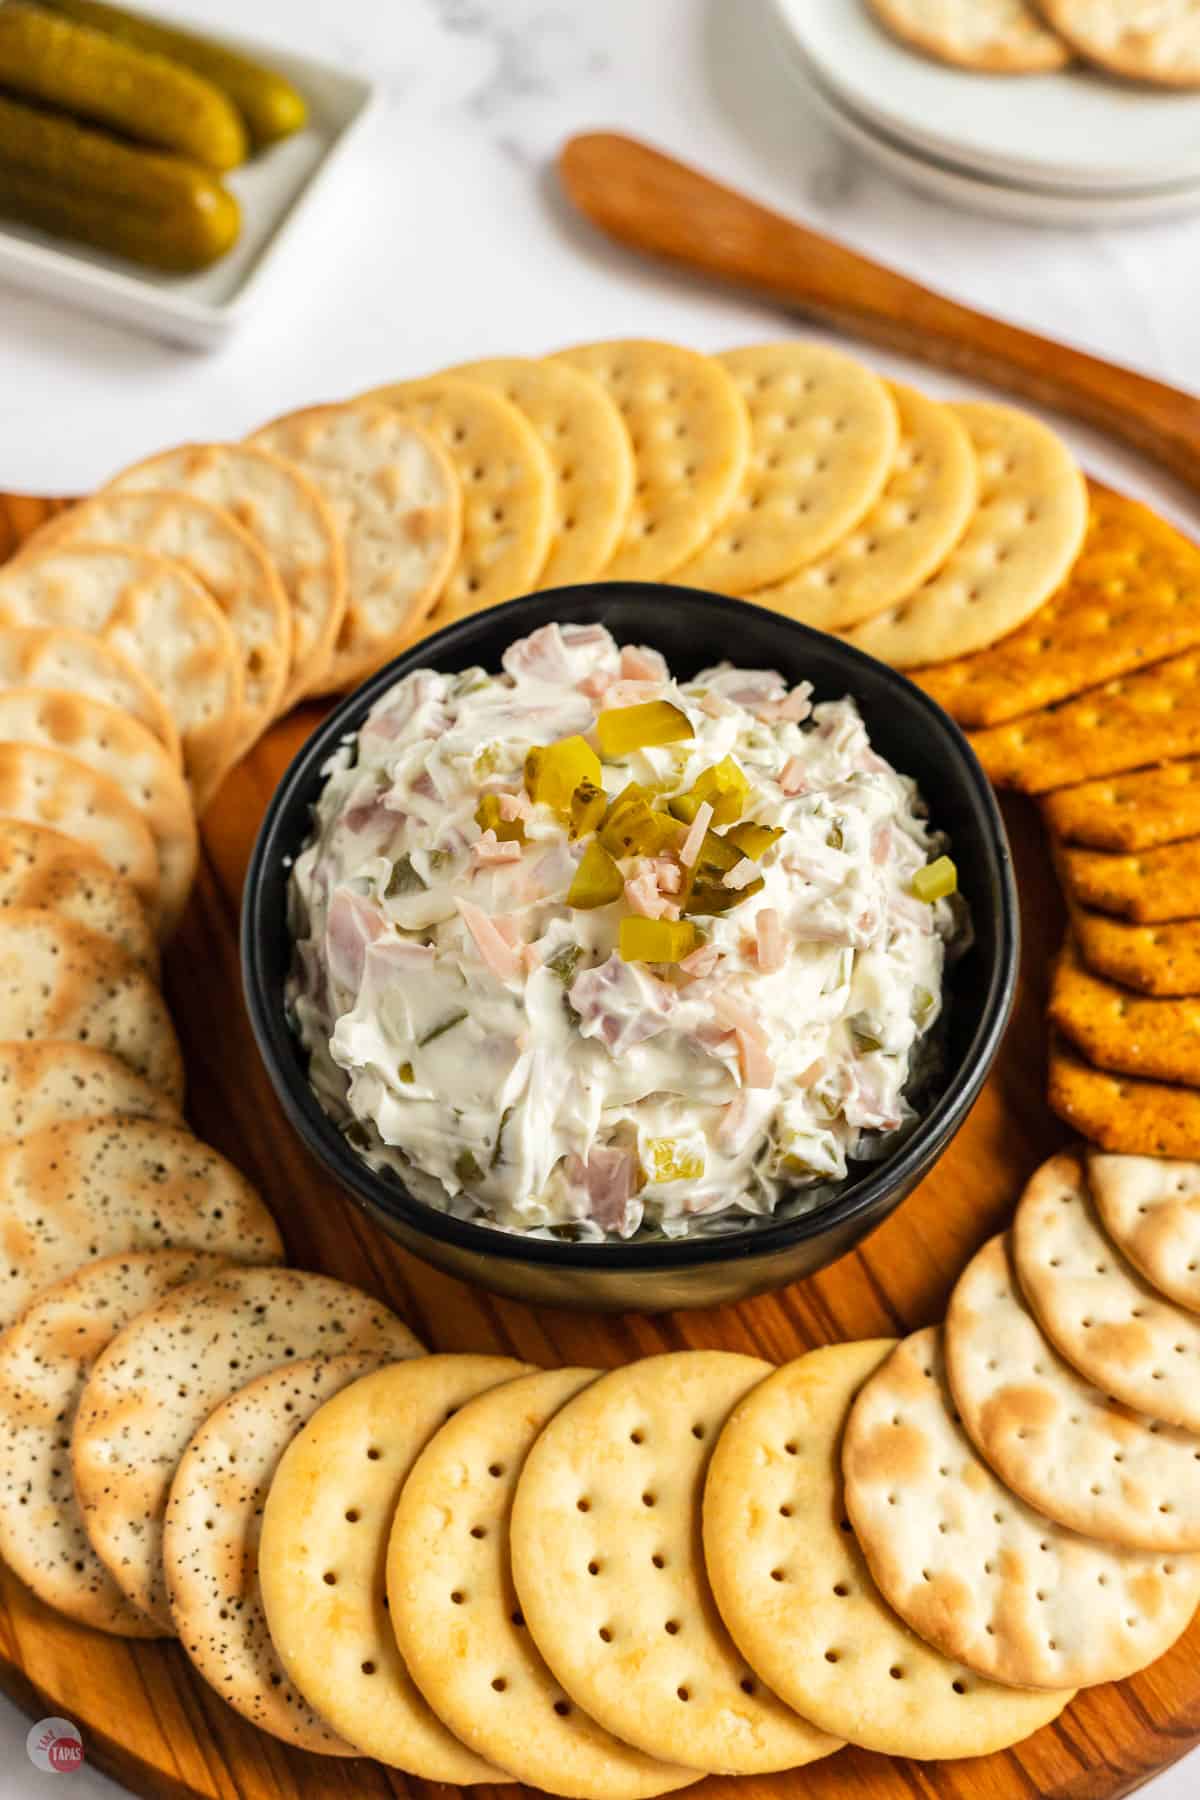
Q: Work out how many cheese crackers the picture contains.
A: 7